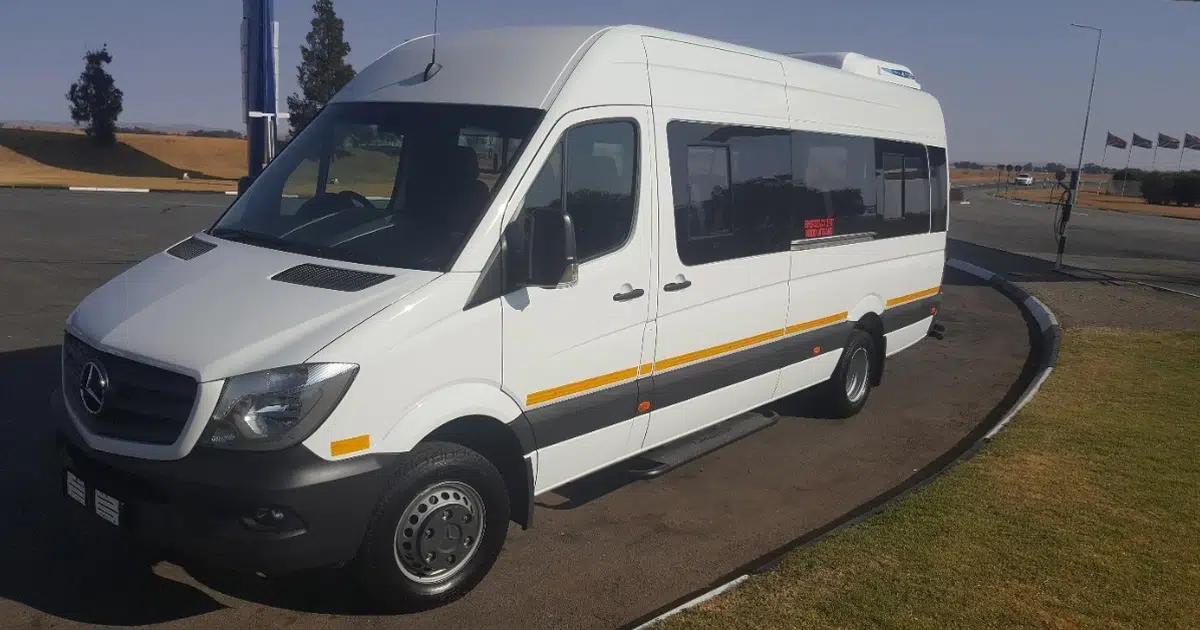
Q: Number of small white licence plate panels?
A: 2